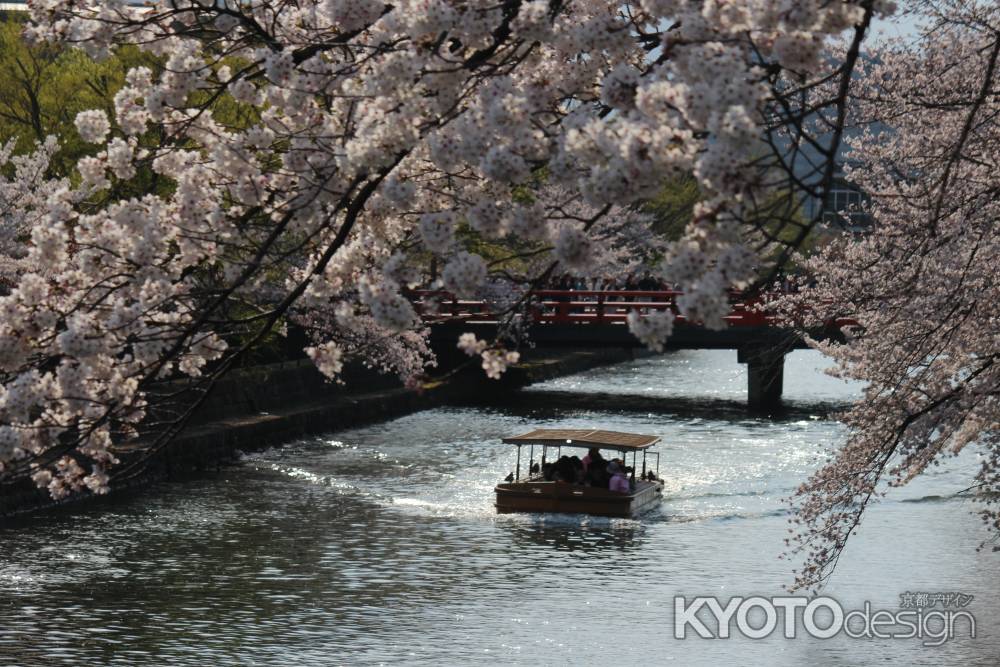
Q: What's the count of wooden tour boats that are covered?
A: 1